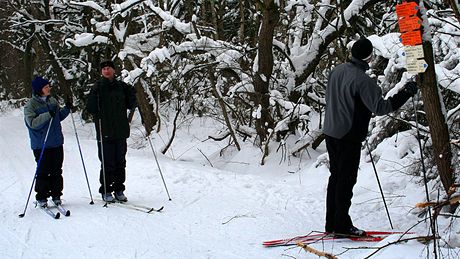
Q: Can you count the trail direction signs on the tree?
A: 5